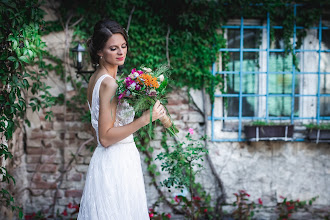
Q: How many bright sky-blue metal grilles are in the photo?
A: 1